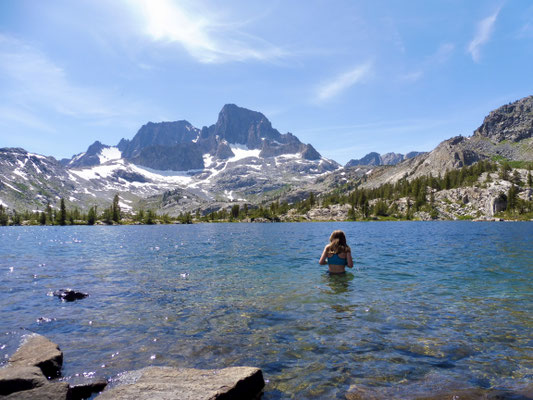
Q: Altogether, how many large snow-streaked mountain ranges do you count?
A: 1